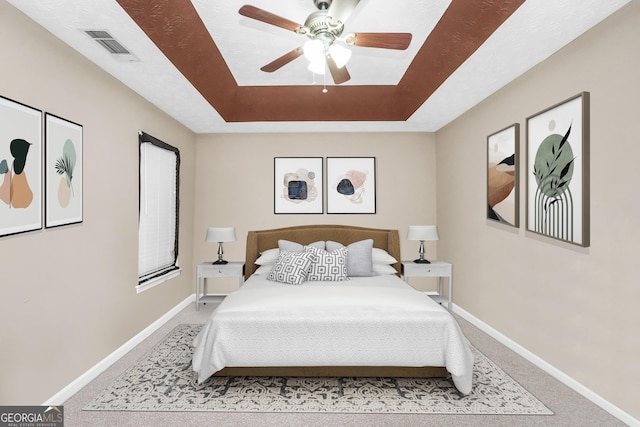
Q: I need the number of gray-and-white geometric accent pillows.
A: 2